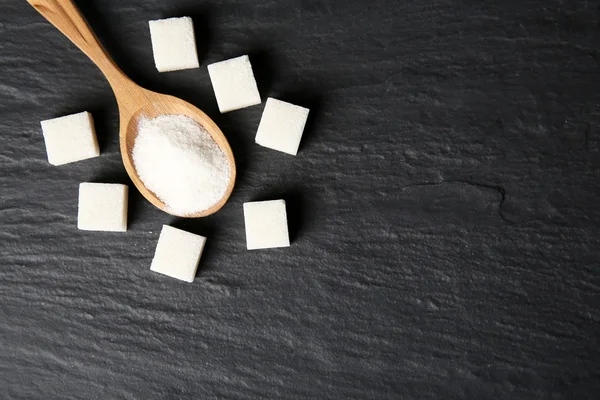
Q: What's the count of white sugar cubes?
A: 7